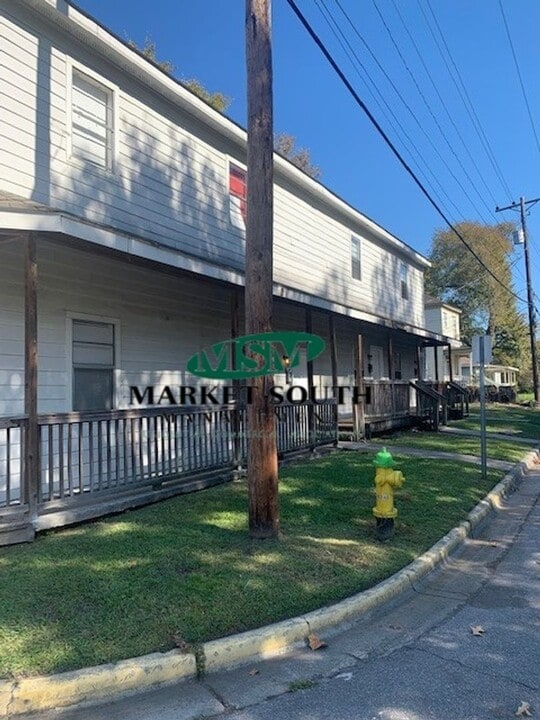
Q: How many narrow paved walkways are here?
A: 2